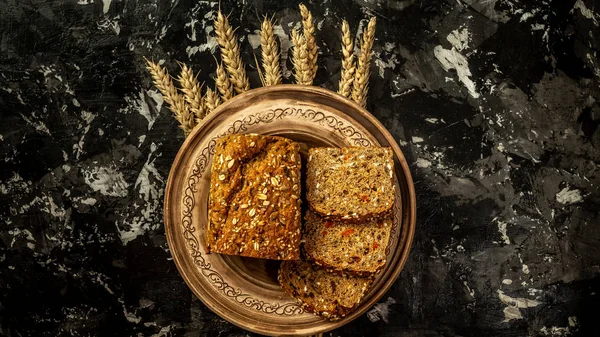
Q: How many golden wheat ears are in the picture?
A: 10